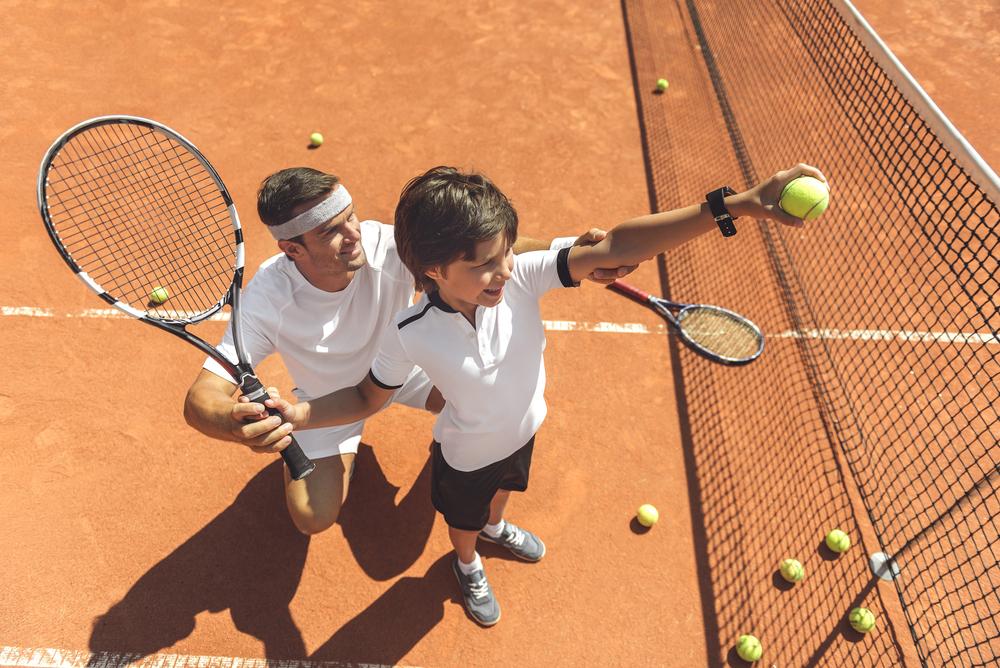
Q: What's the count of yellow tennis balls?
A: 9